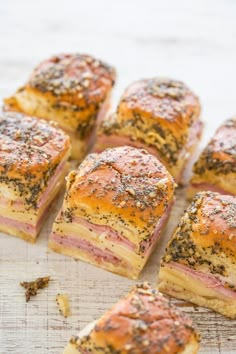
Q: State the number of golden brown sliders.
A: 7